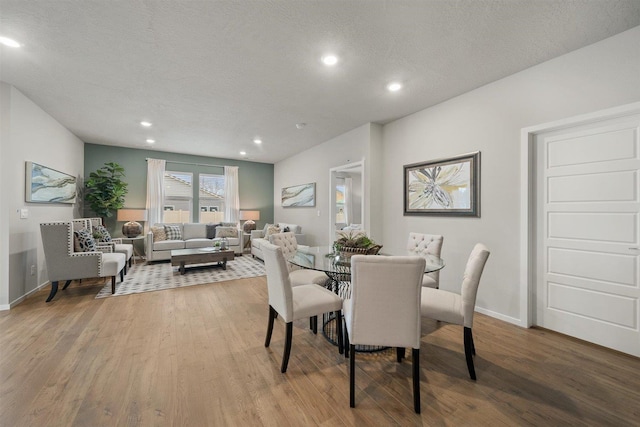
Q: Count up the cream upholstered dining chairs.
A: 5